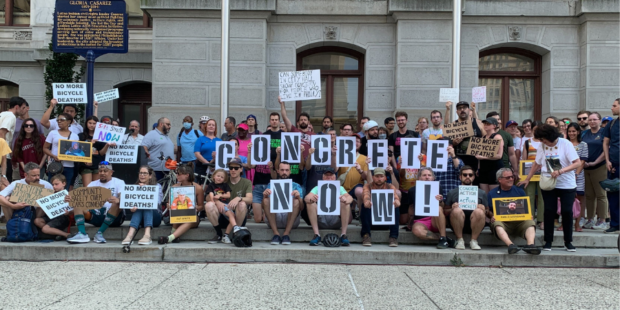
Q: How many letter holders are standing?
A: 8